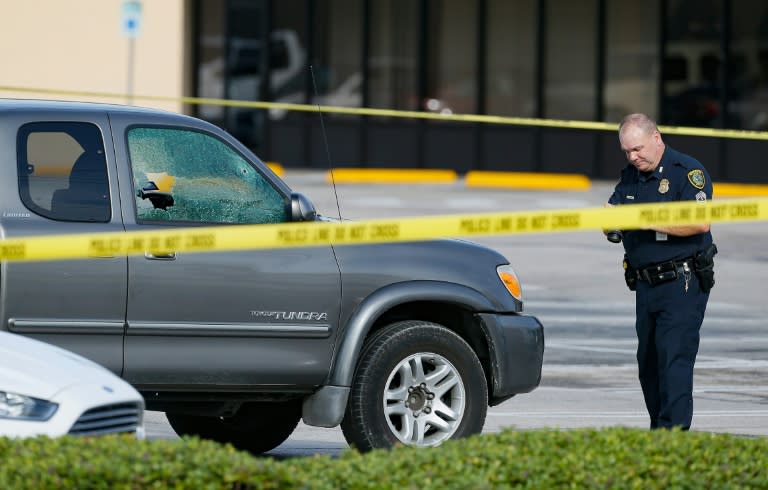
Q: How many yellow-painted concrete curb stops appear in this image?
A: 4